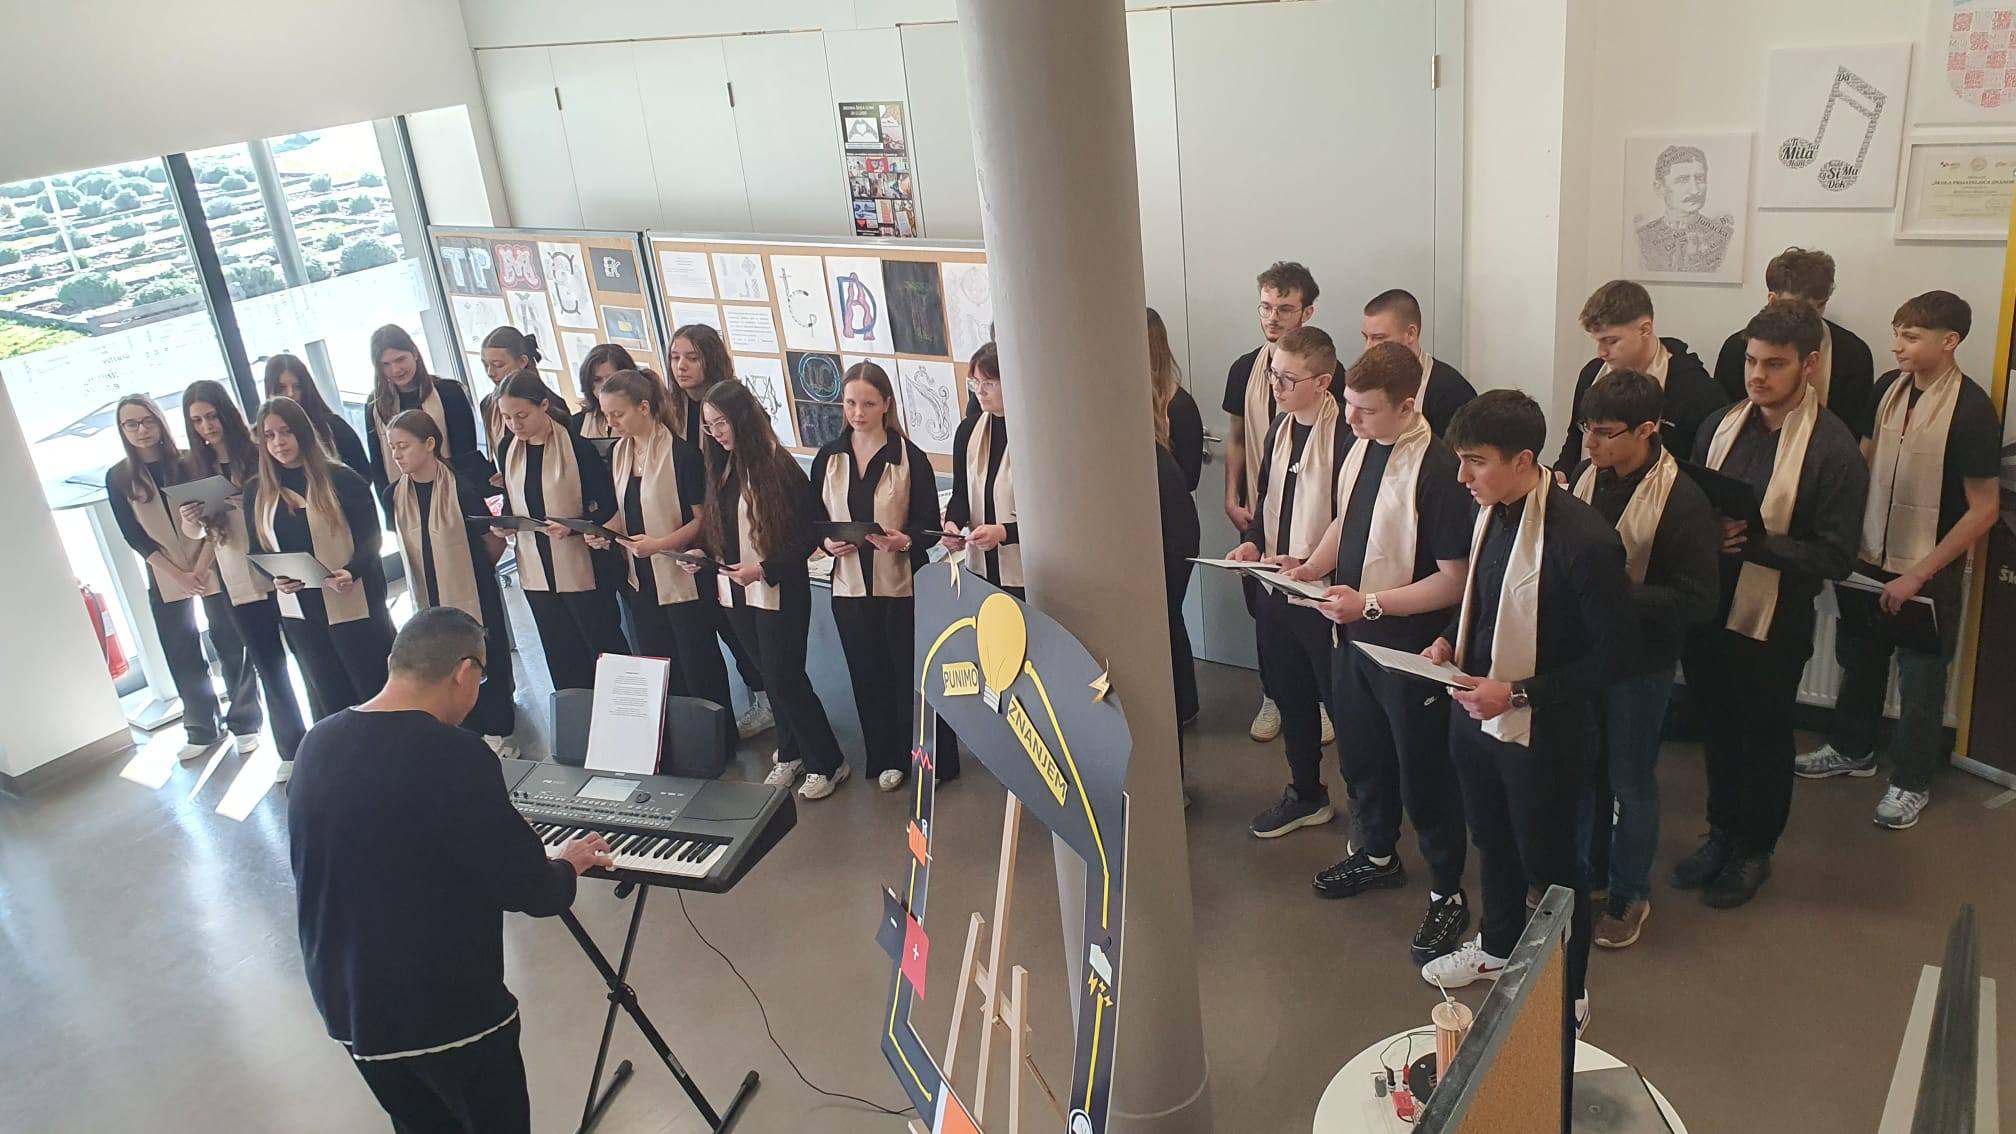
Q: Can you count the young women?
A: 15